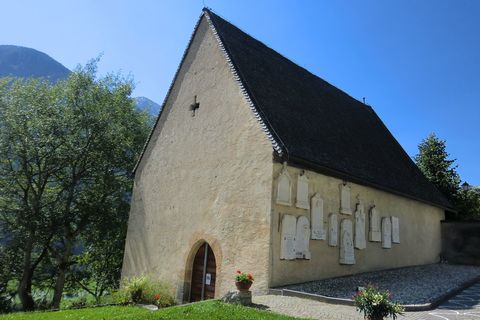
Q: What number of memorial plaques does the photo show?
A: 12